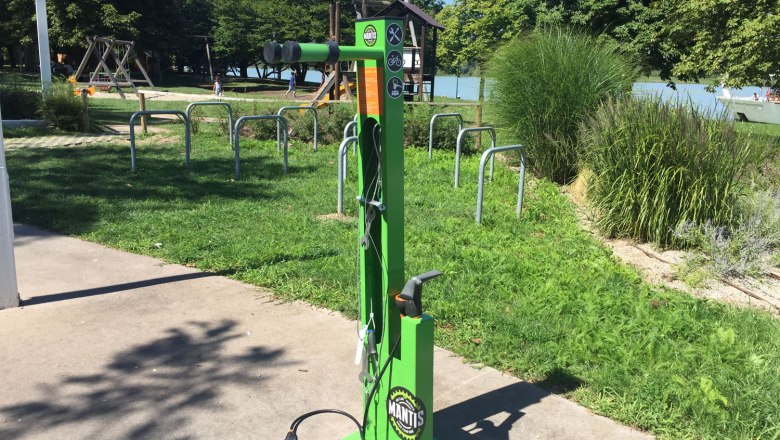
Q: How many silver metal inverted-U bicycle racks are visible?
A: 10